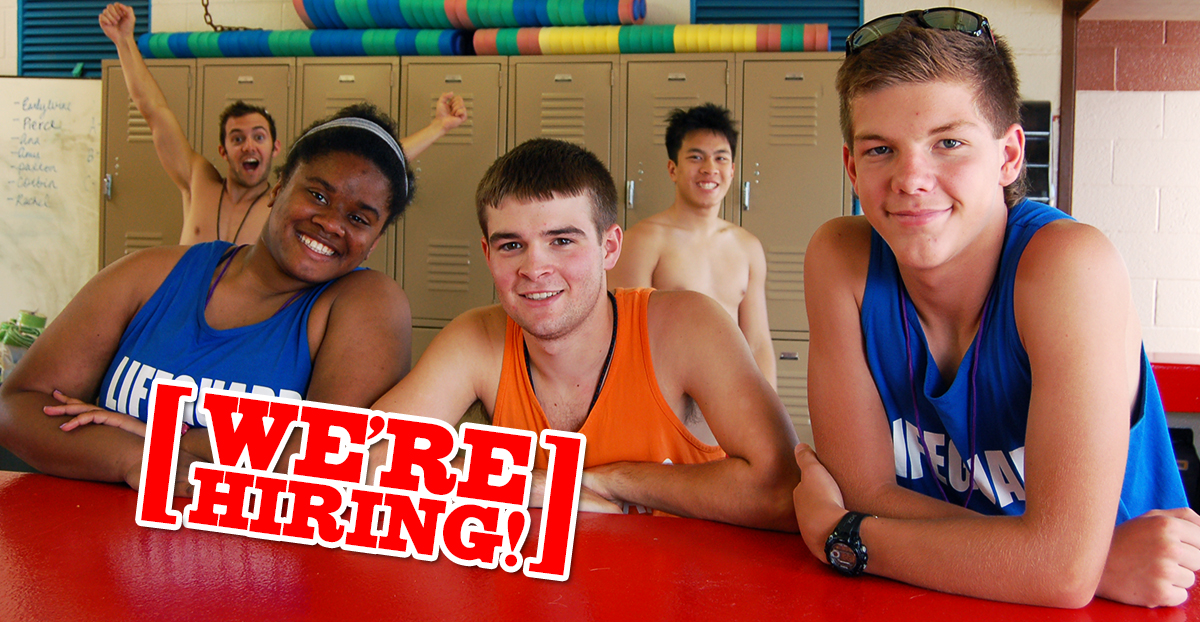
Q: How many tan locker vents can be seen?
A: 11